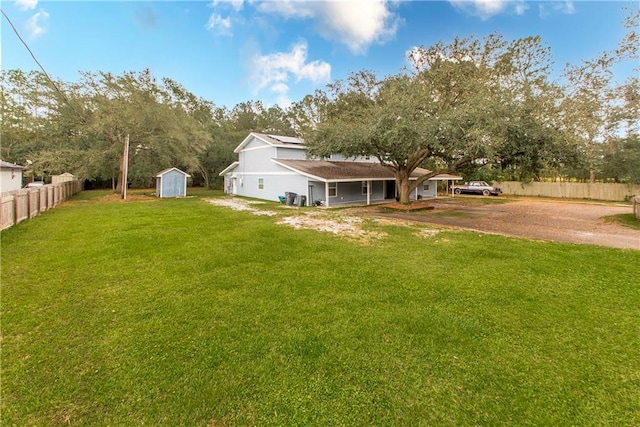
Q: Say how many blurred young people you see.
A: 0